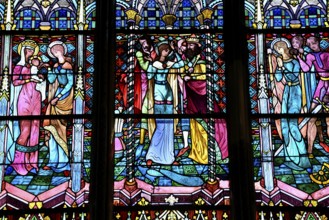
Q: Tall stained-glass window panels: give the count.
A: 3